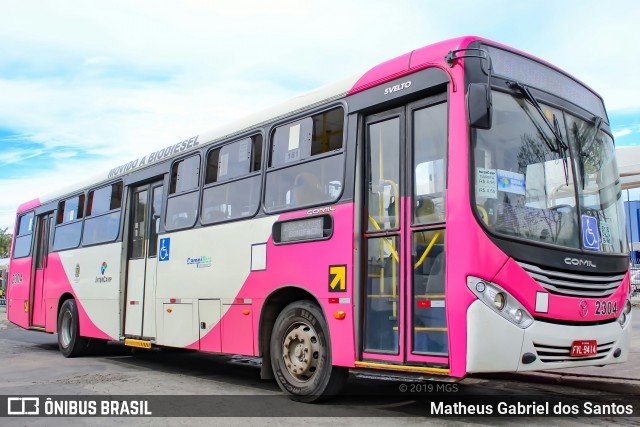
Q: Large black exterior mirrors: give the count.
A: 1